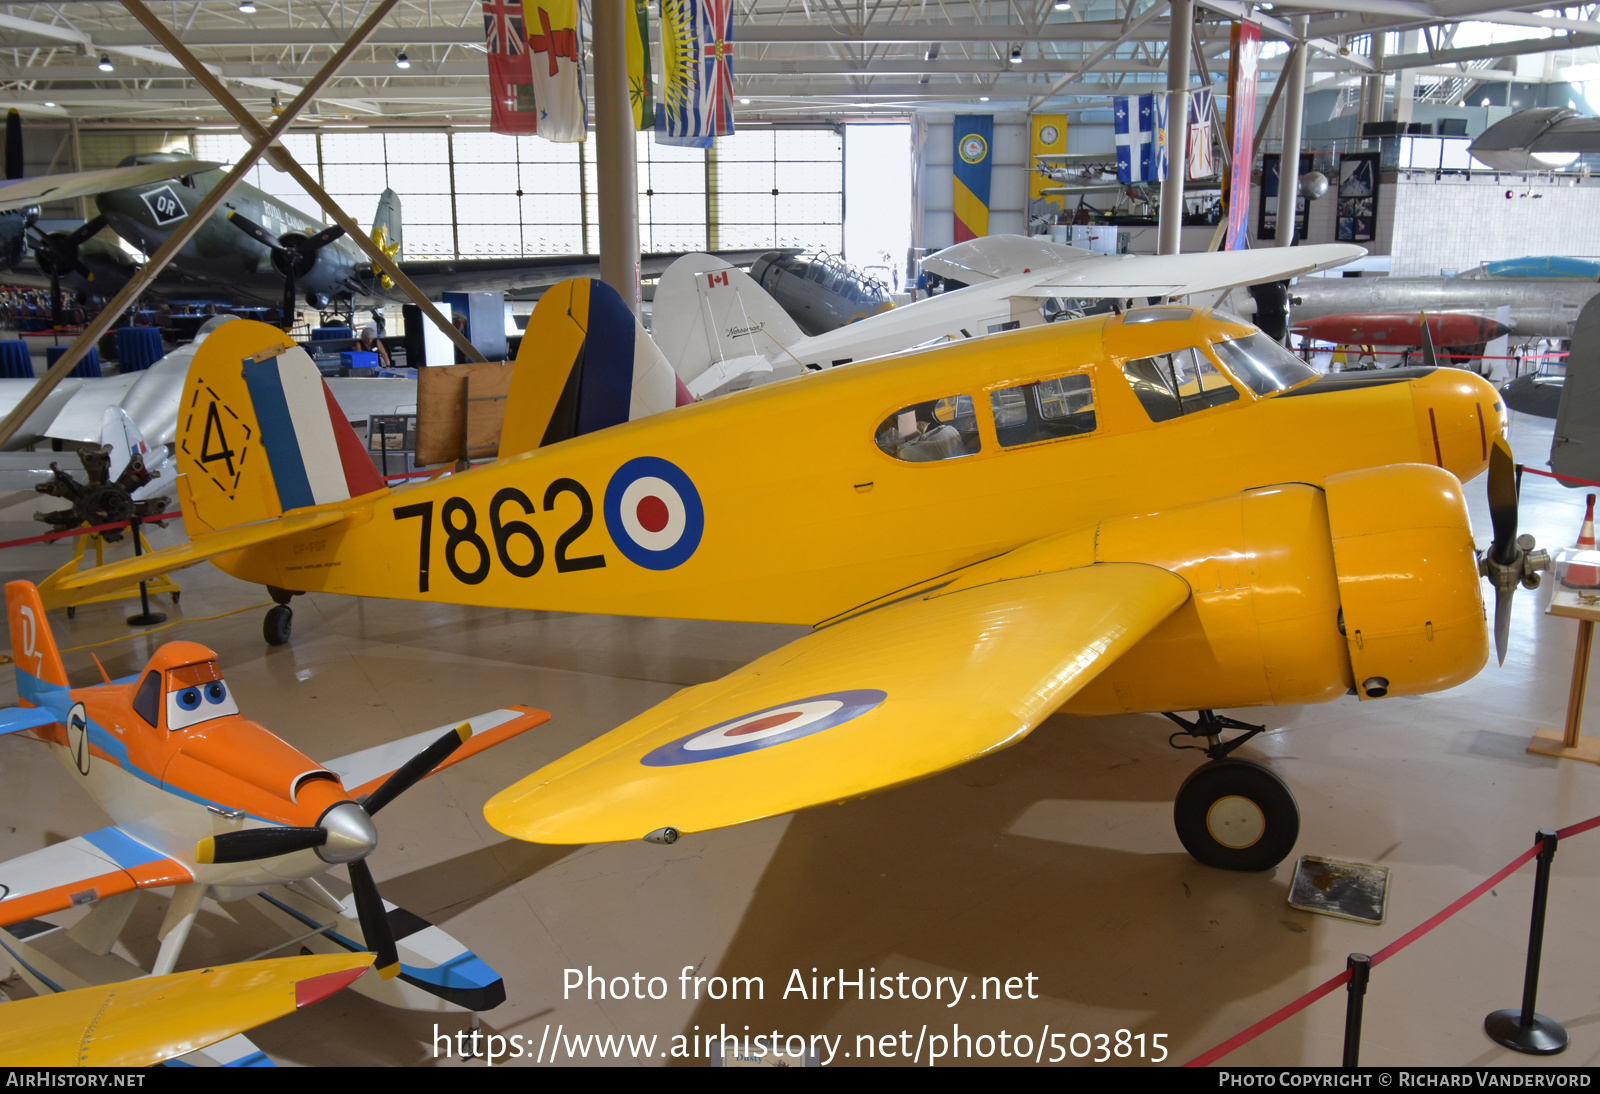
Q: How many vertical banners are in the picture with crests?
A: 2